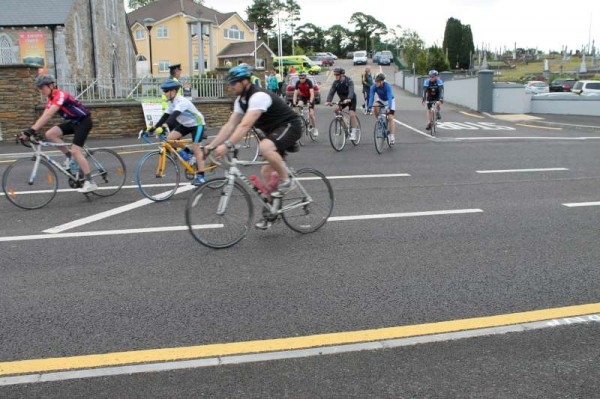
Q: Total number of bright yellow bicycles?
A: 1